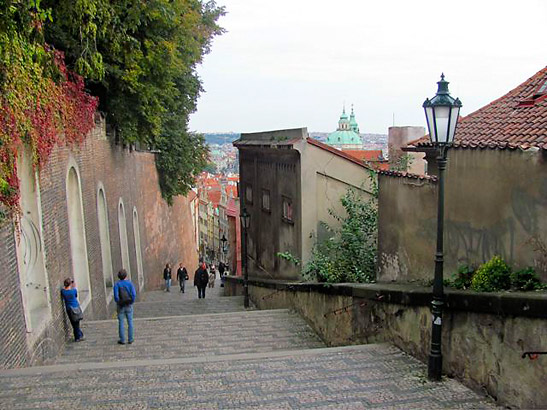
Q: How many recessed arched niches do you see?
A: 5